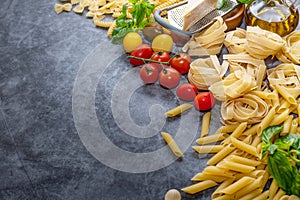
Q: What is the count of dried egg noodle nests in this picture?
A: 9